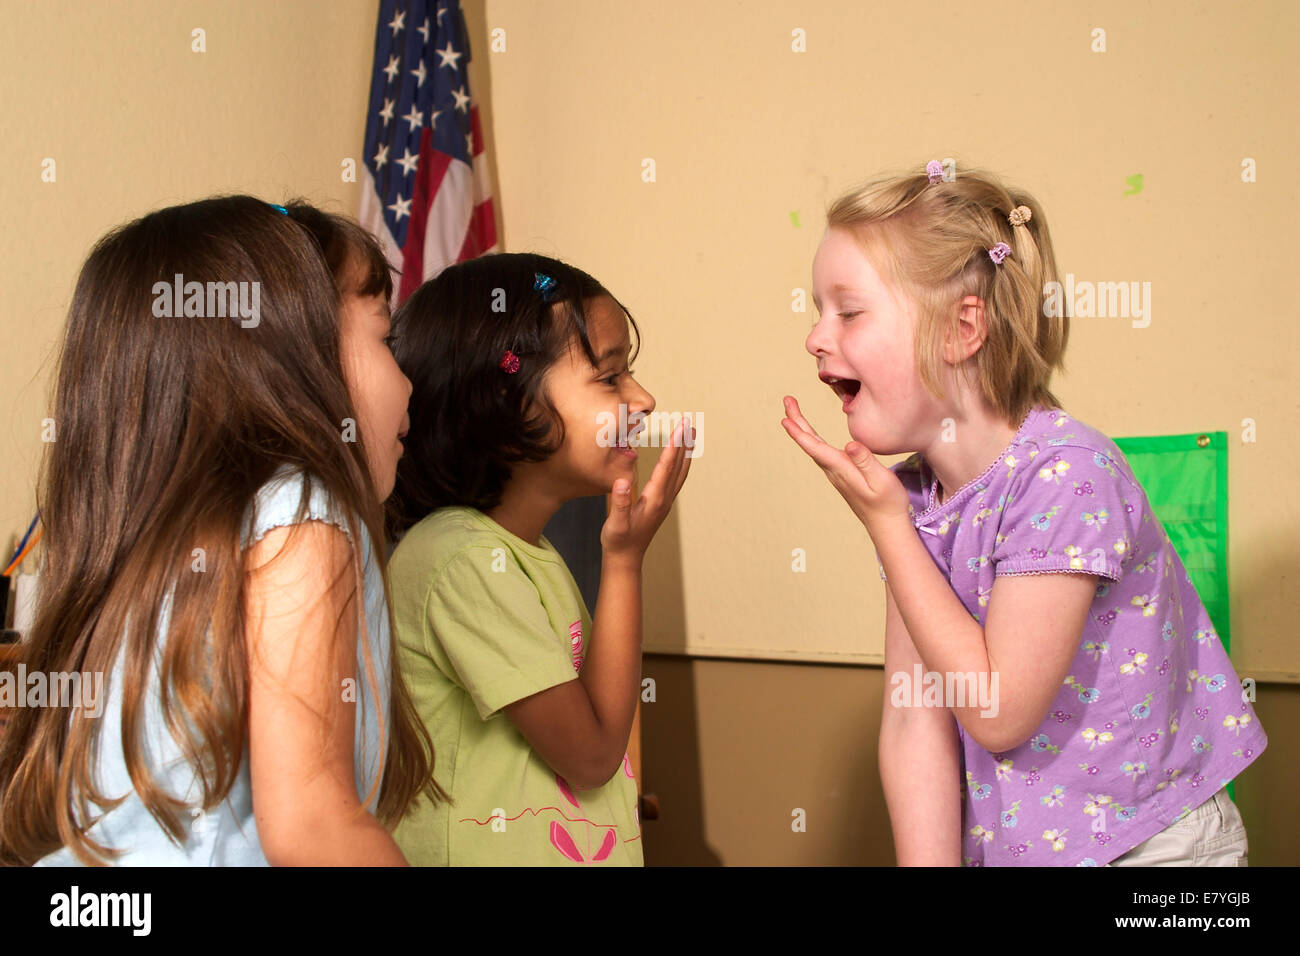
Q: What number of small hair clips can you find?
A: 6